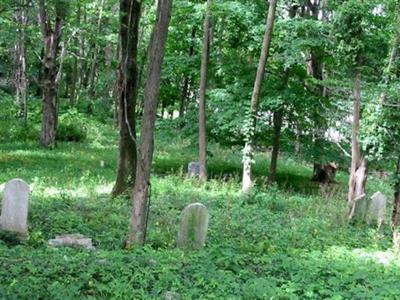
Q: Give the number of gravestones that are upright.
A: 5